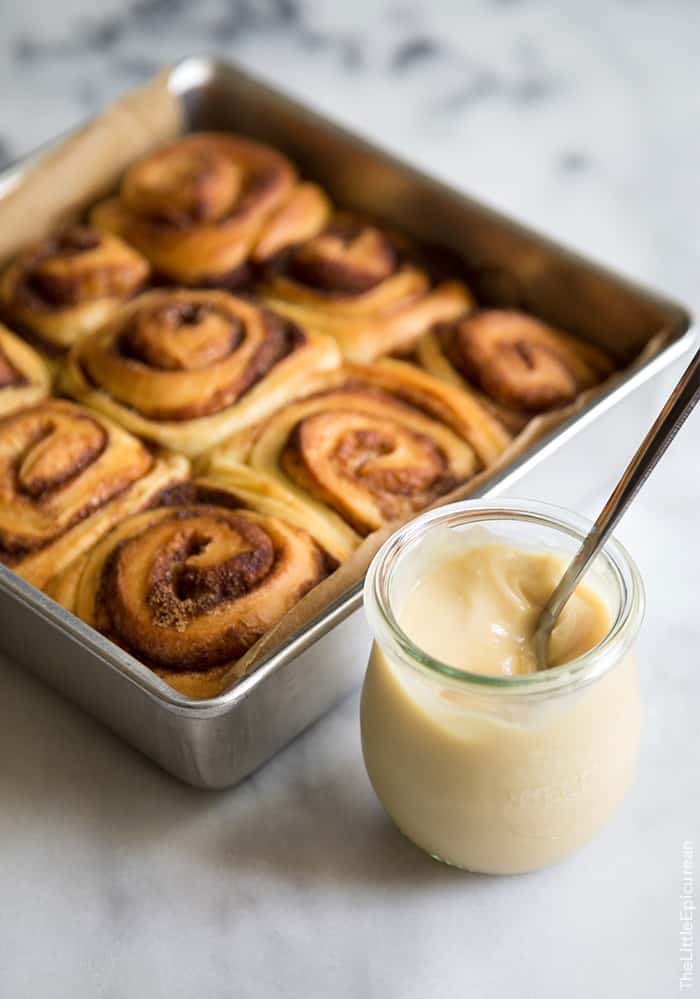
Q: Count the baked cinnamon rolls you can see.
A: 9